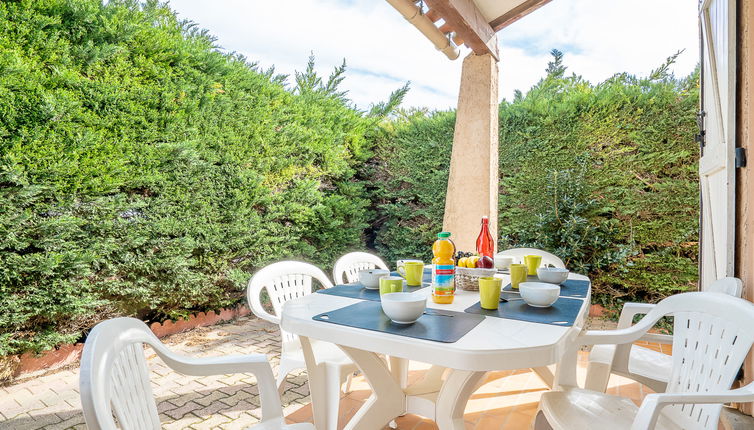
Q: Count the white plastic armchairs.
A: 6